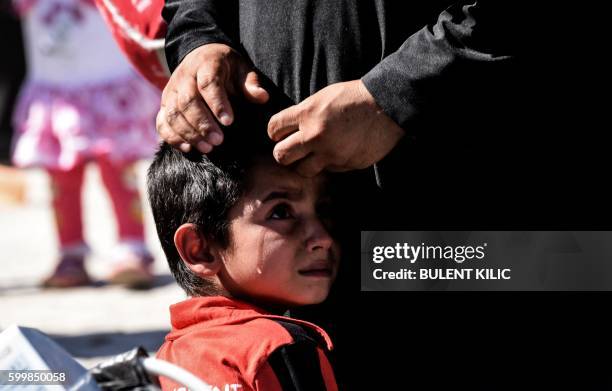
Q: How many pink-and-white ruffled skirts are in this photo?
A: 1